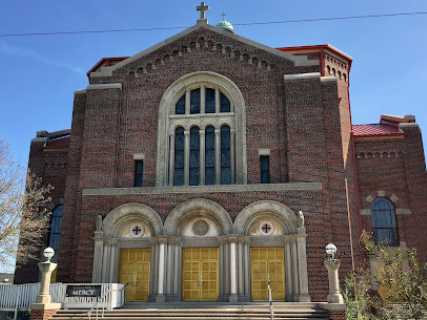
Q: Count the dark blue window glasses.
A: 12